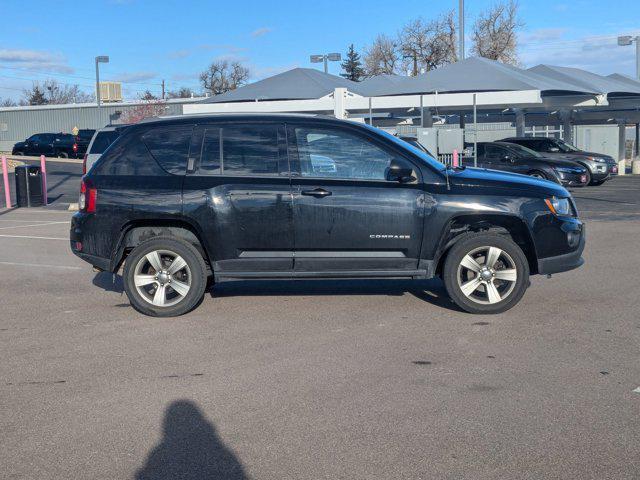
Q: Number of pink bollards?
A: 3